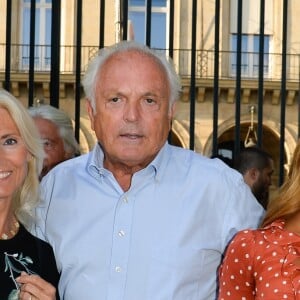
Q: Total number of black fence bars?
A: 13